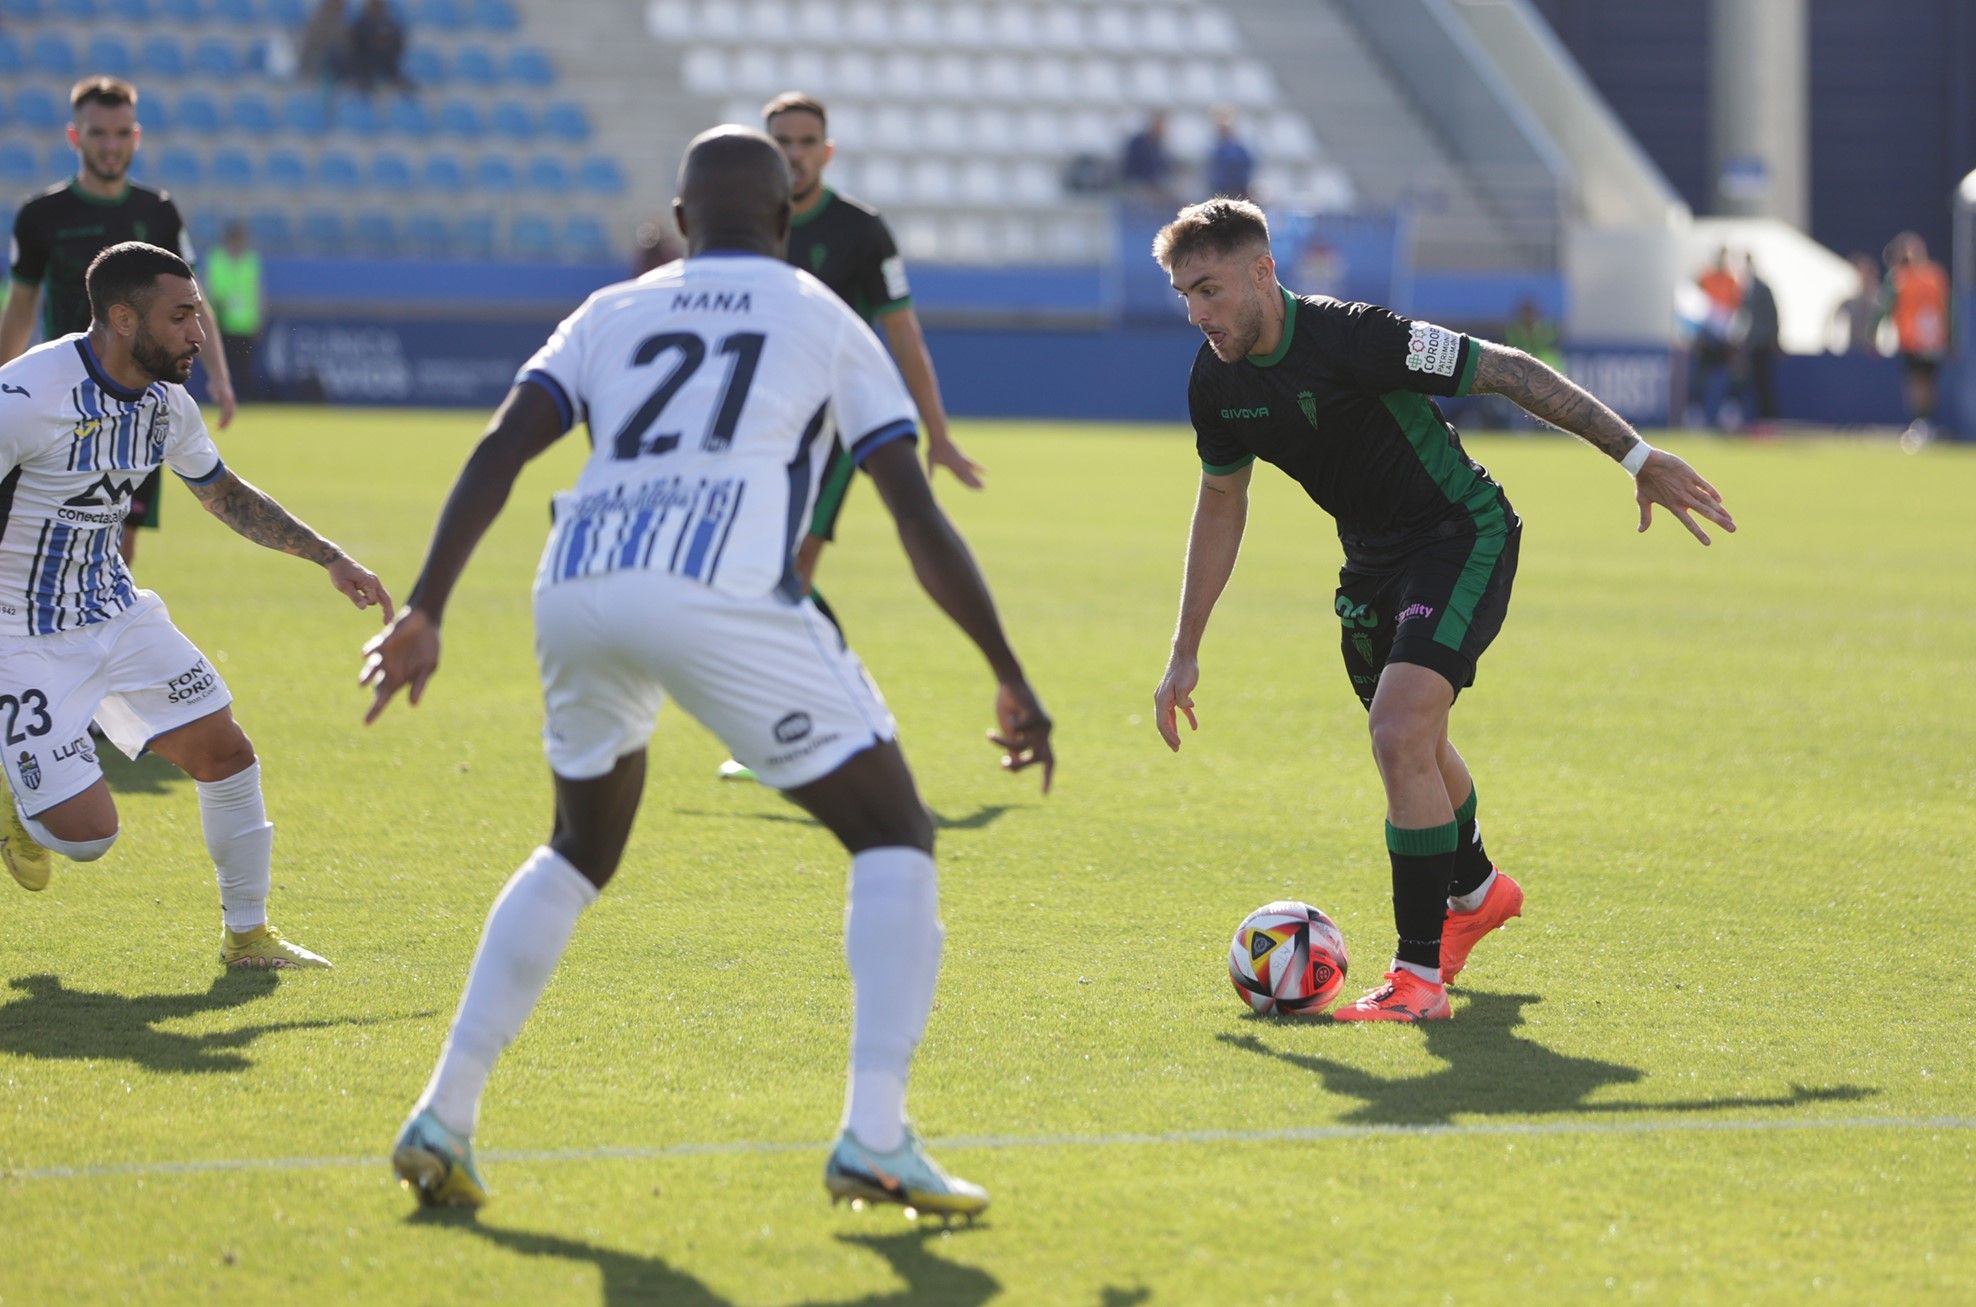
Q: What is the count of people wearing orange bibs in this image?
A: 2